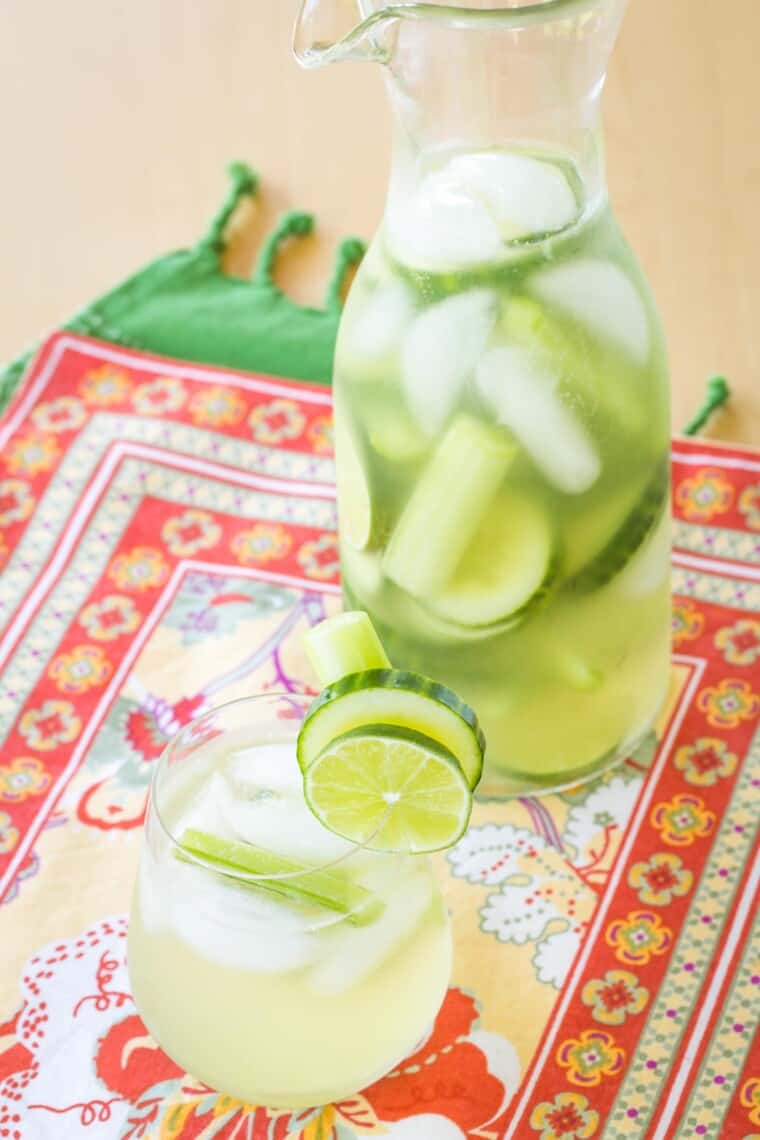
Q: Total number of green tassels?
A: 4